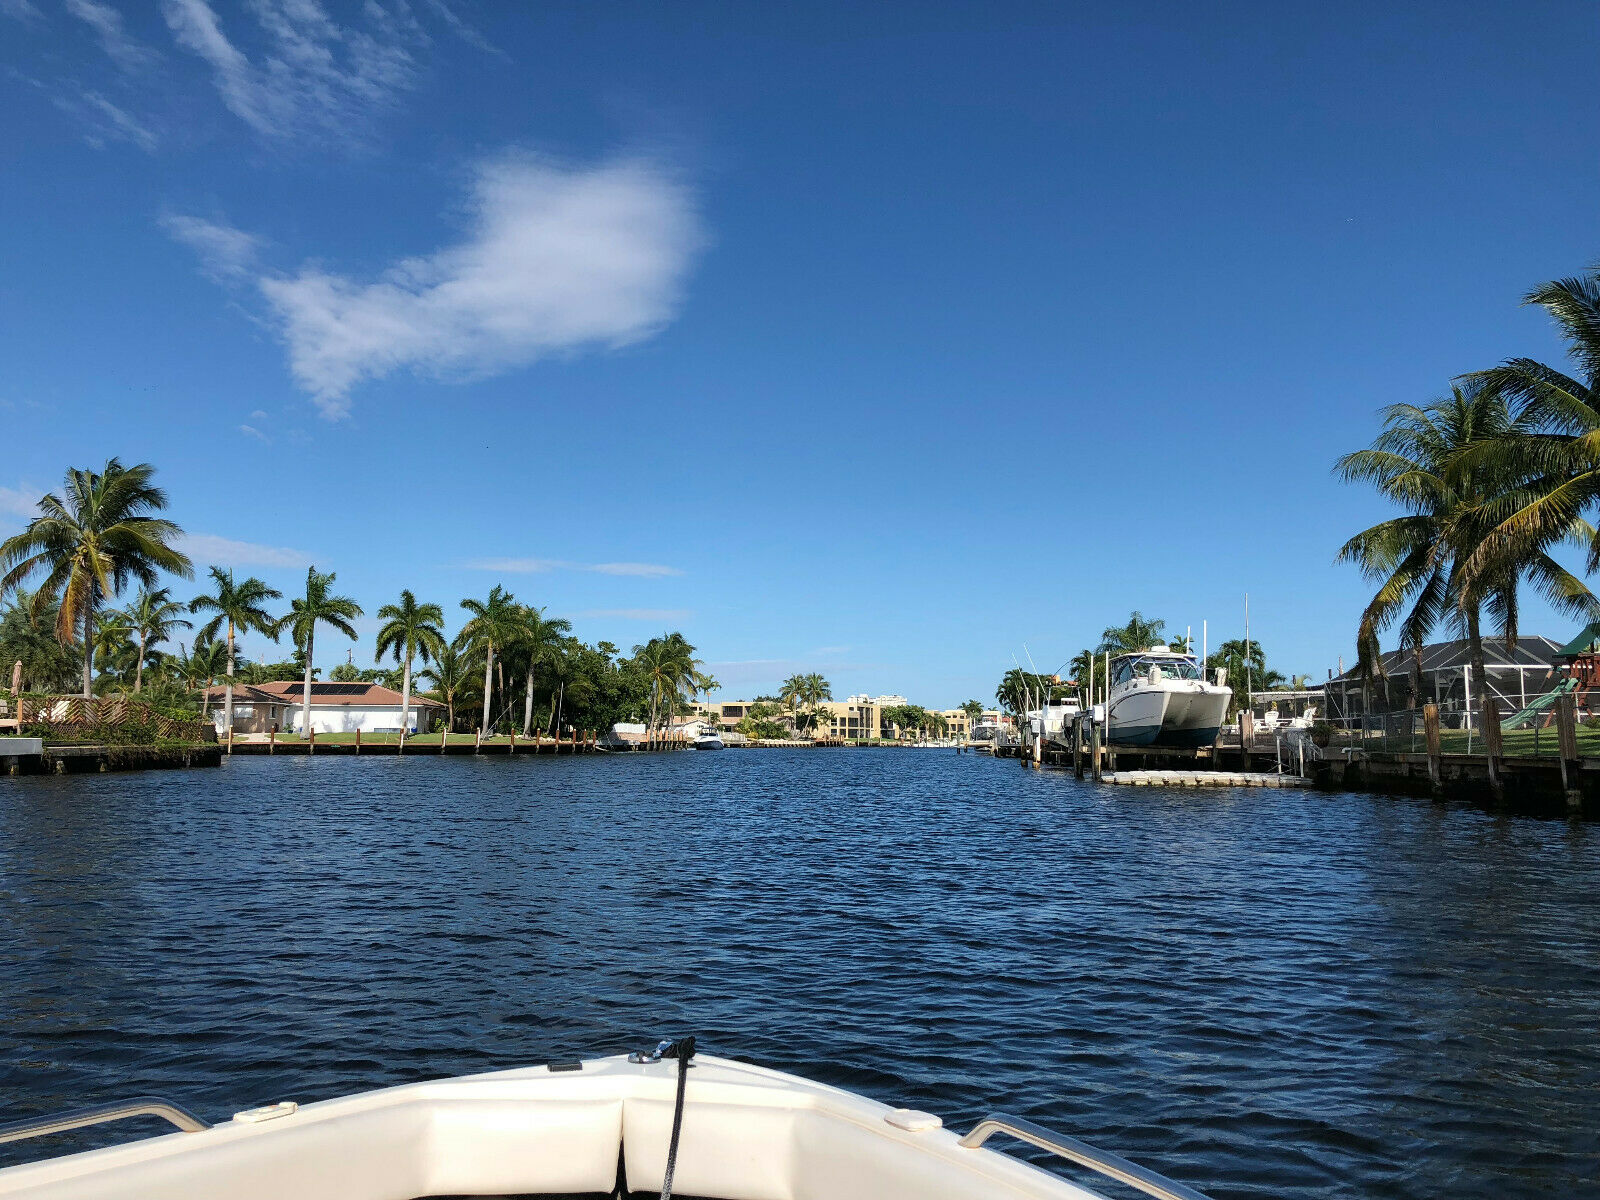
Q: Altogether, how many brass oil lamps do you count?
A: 0